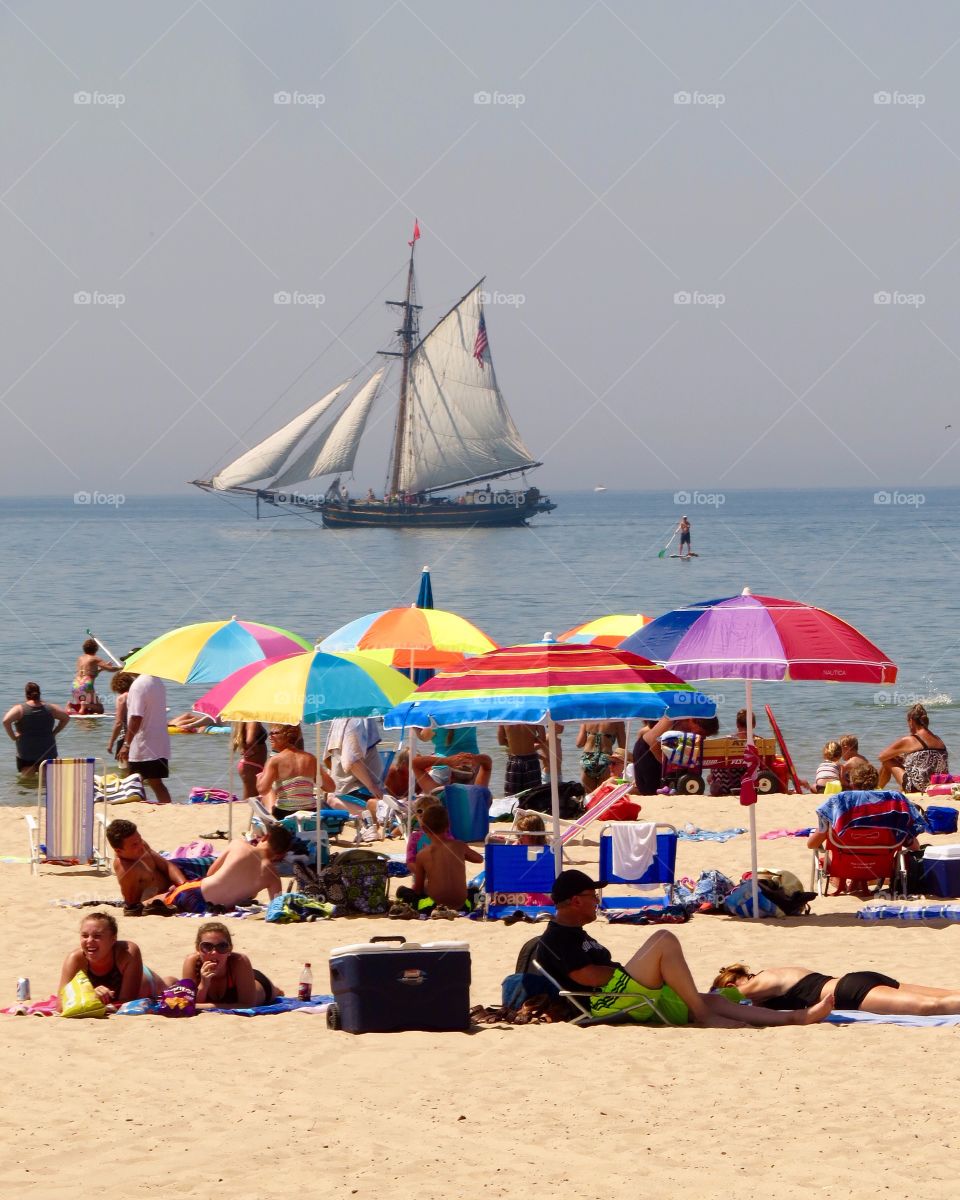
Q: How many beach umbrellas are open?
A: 6